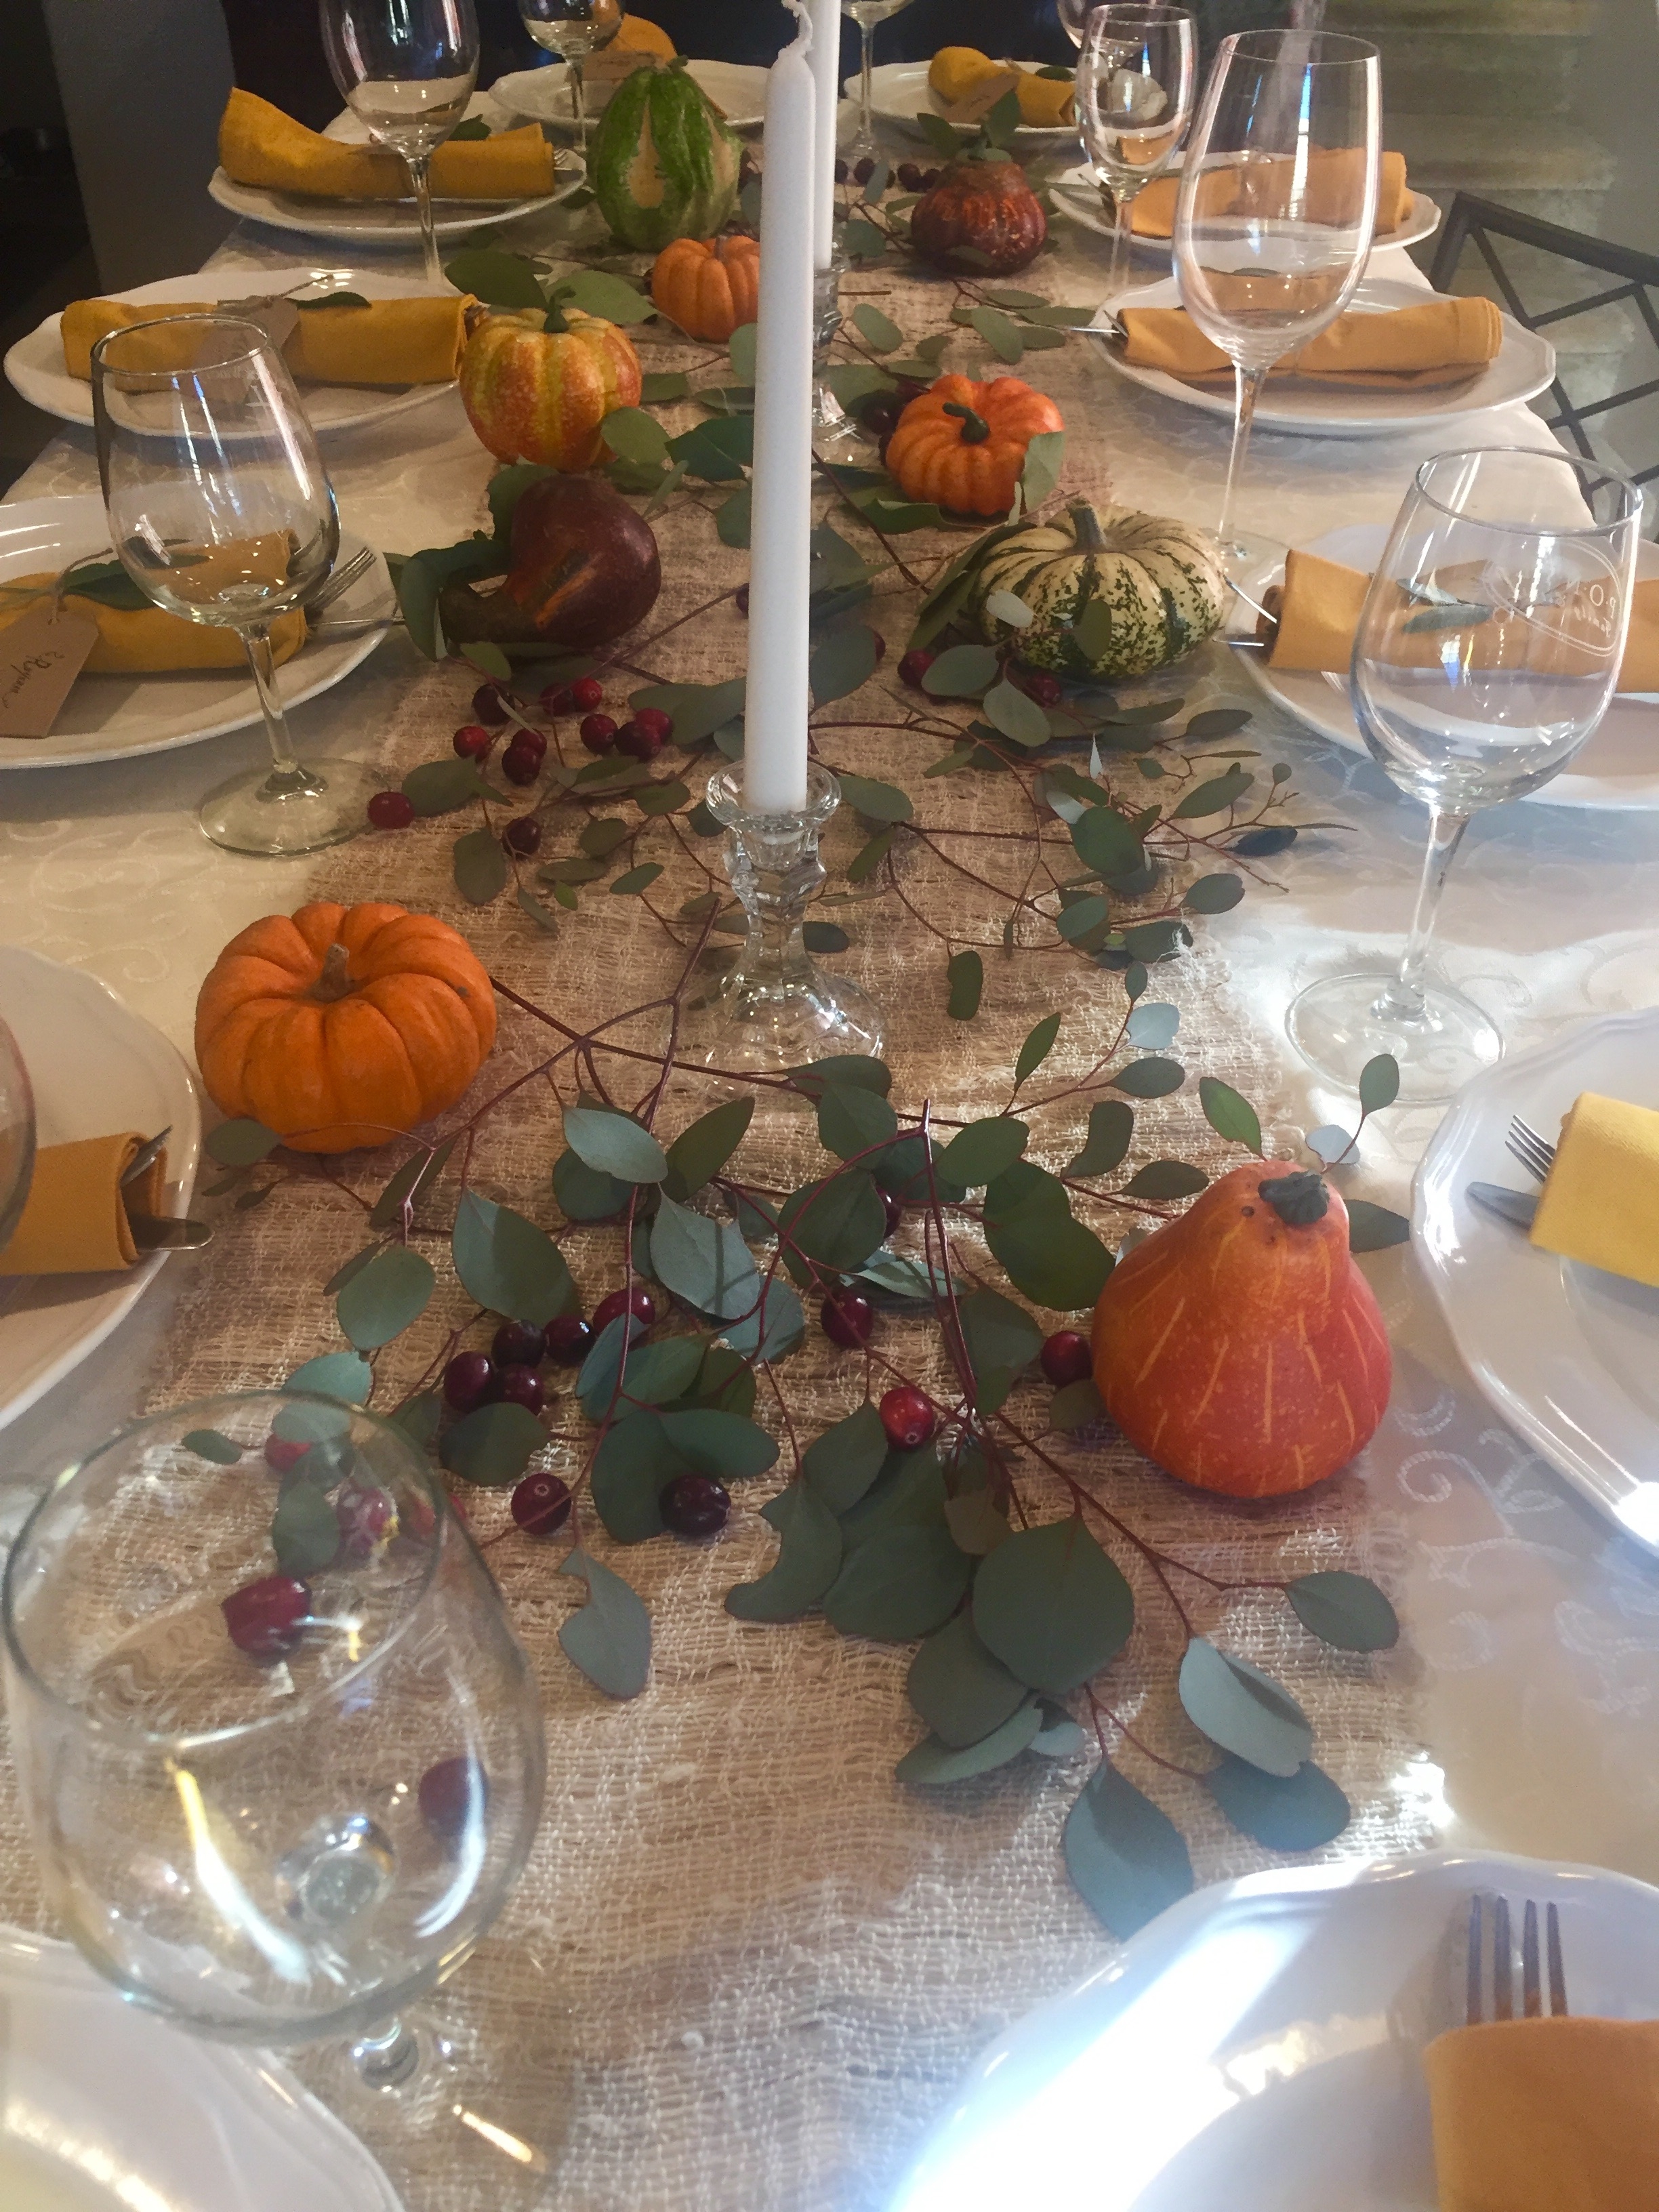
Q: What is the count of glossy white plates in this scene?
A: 12